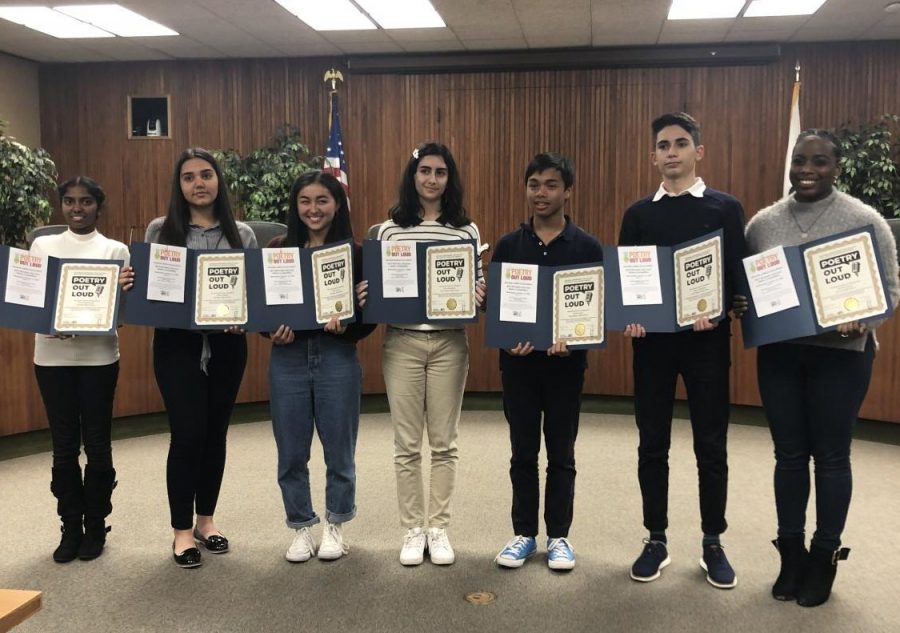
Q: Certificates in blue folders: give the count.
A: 7